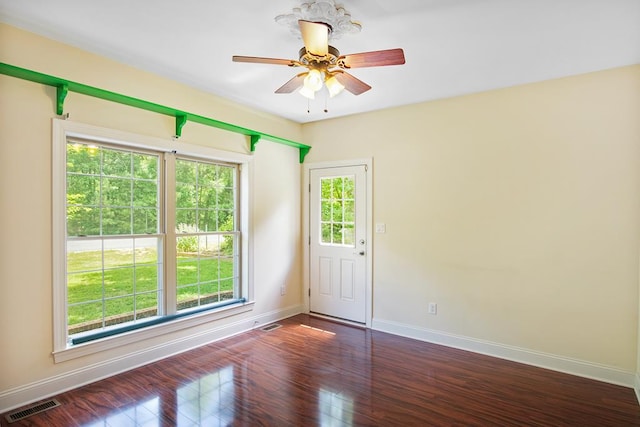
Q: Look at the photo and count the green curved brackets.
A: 4